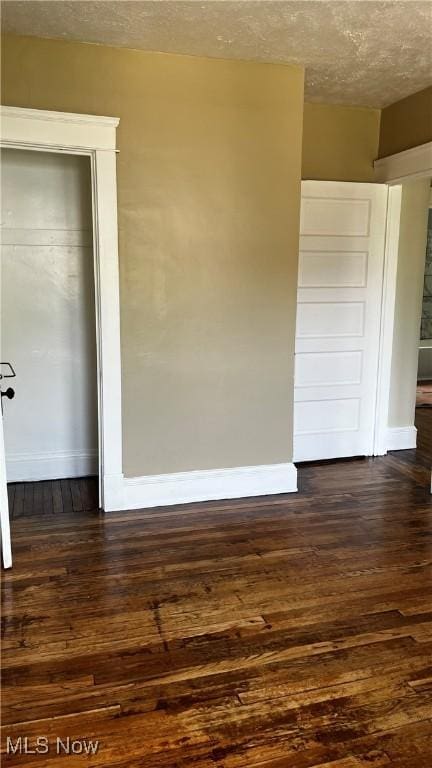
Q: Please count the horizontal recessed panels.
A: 5